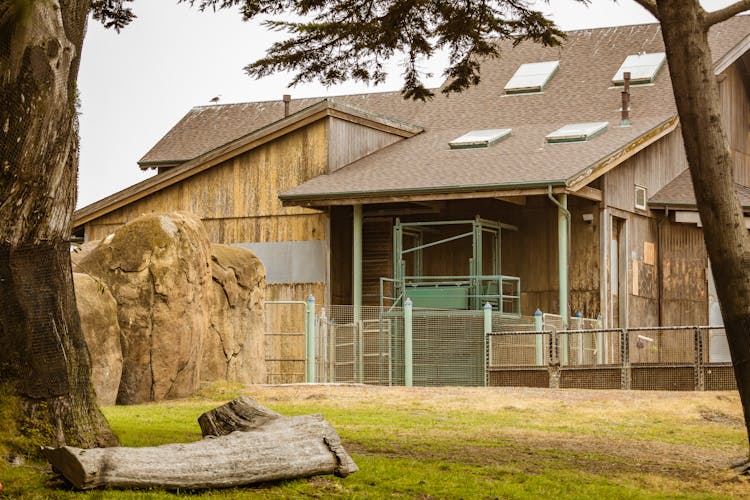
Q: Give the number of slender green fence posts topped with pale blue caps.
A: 6